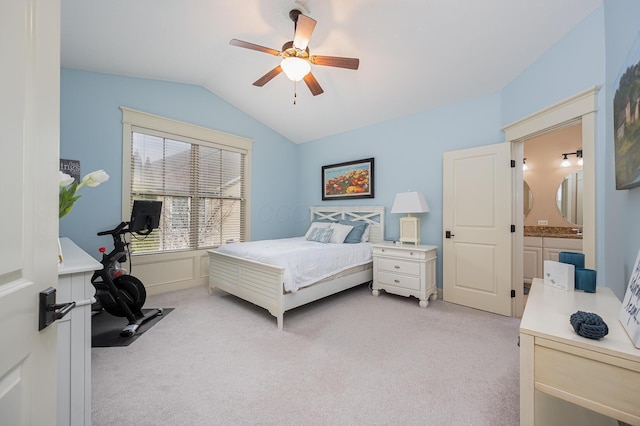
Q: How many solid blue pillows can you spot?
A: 2